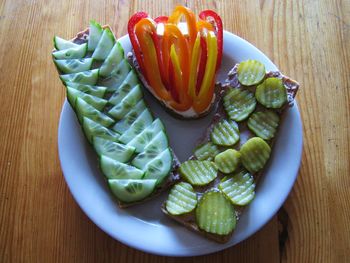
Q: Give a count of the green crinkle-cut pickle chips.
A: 12